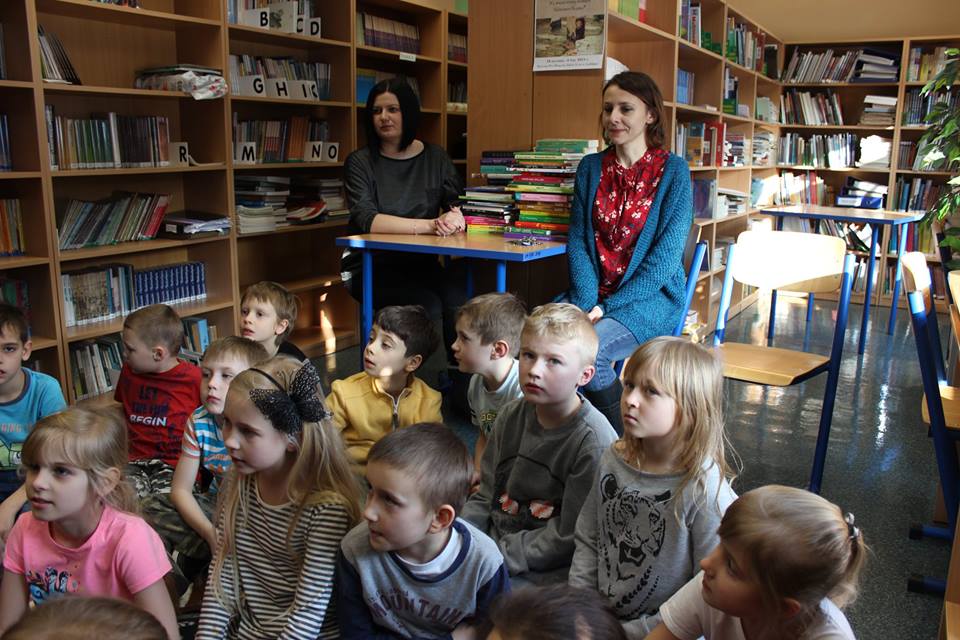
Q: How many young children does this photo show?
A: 14